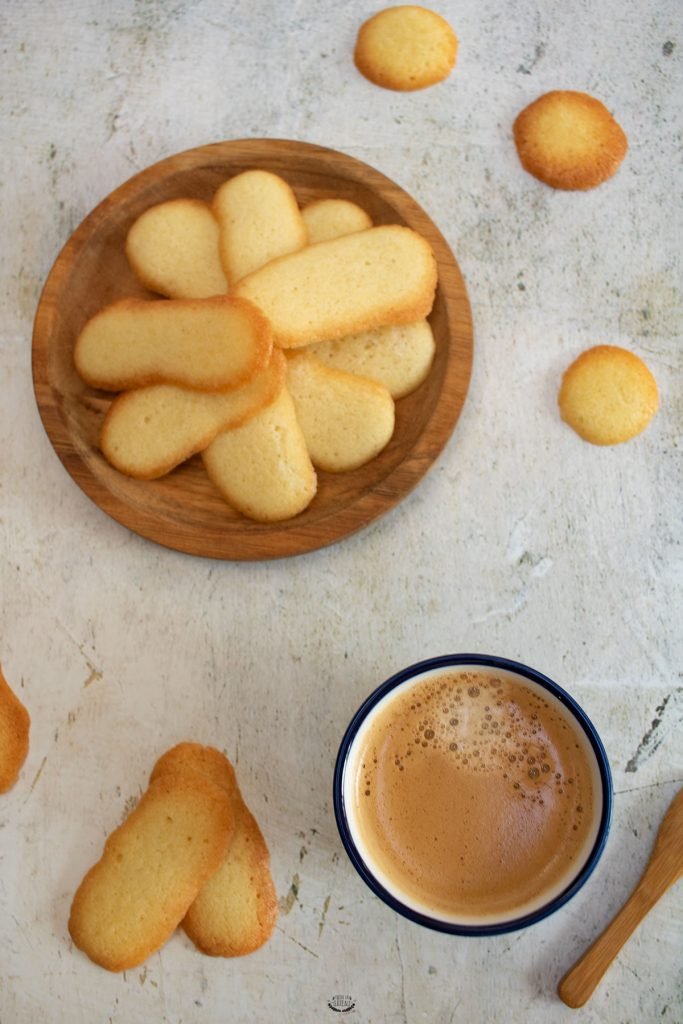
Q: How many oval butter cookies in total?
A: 12